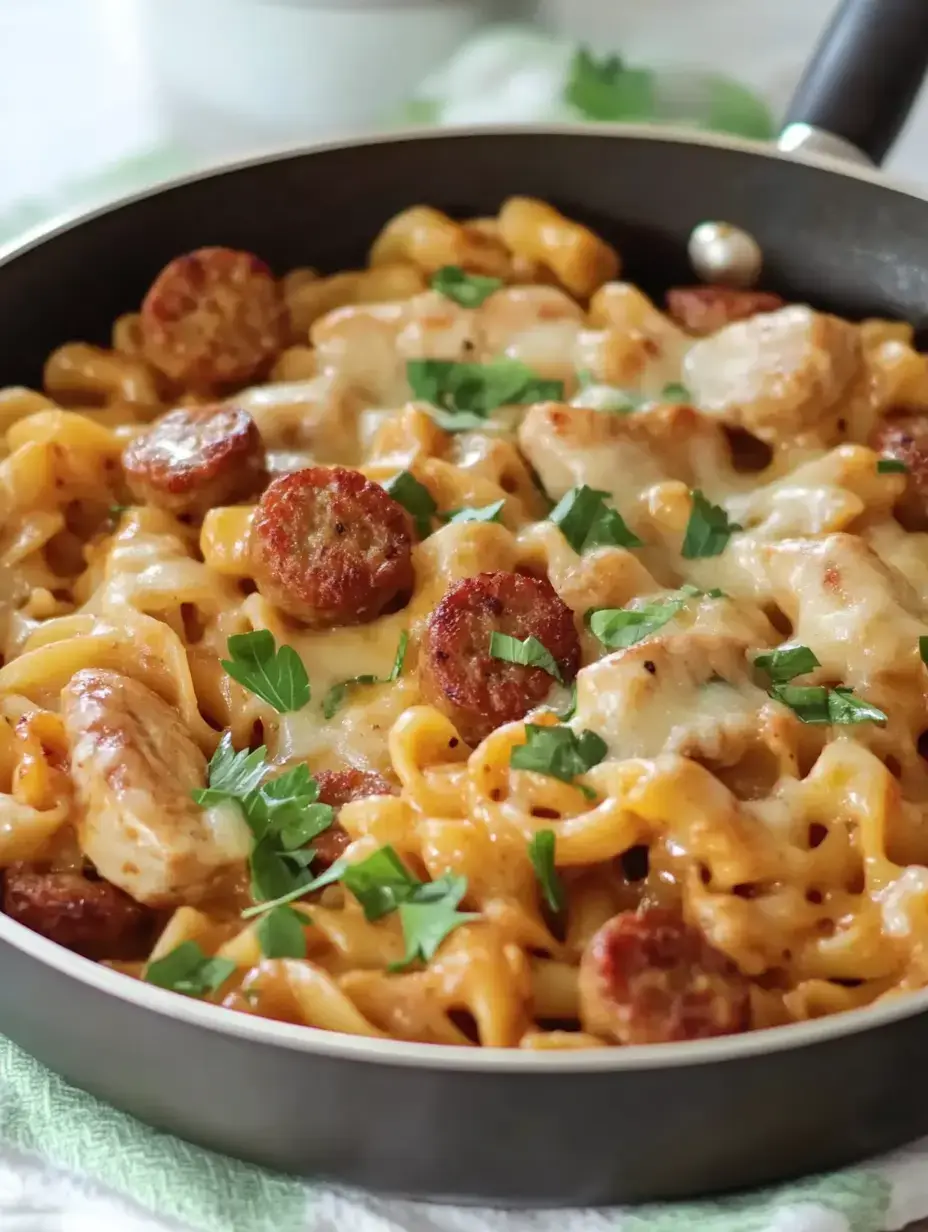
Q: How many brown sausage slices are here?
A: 9